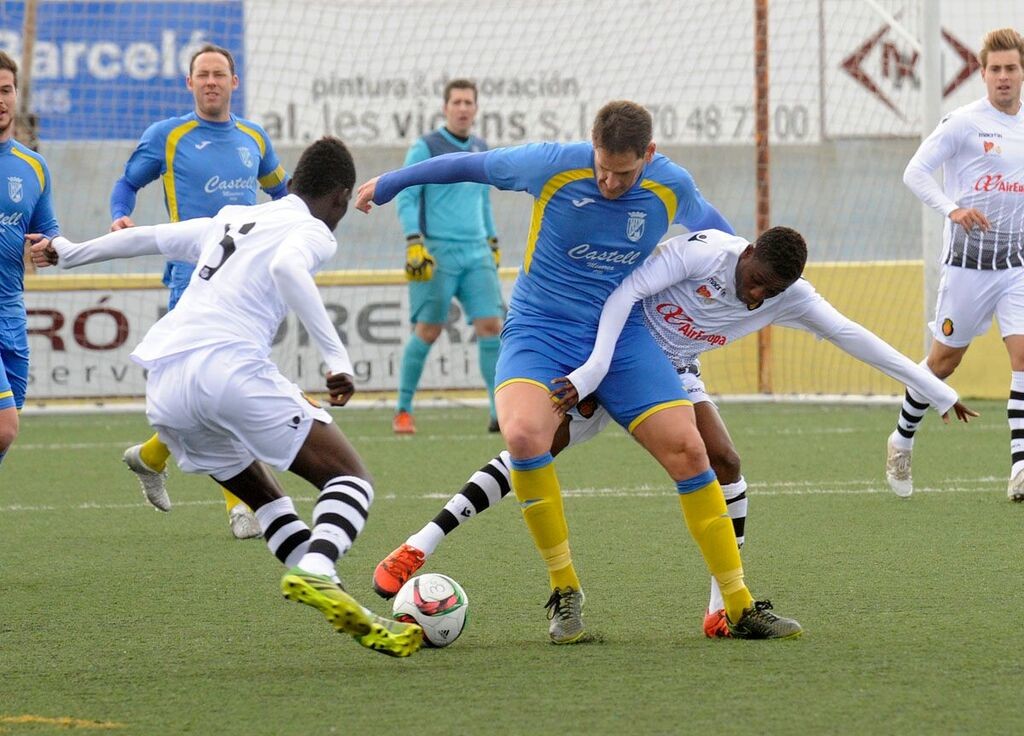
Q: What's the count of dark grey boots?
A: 2